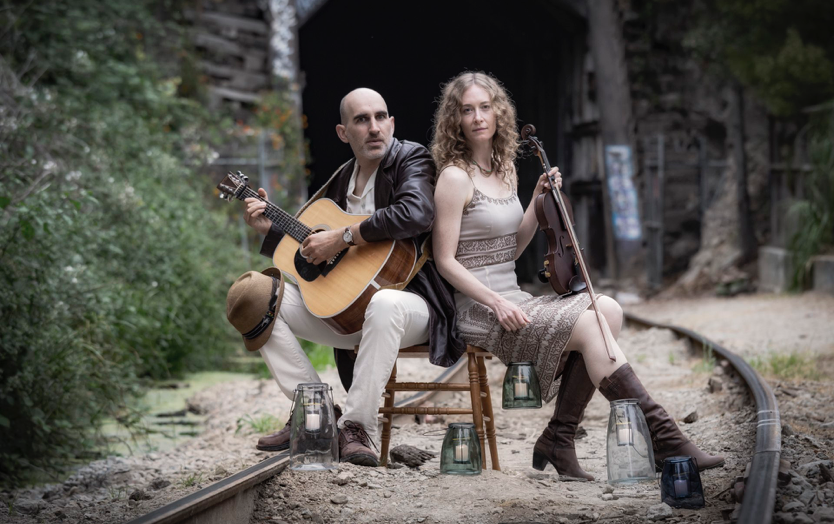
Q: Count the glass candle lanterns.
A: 5